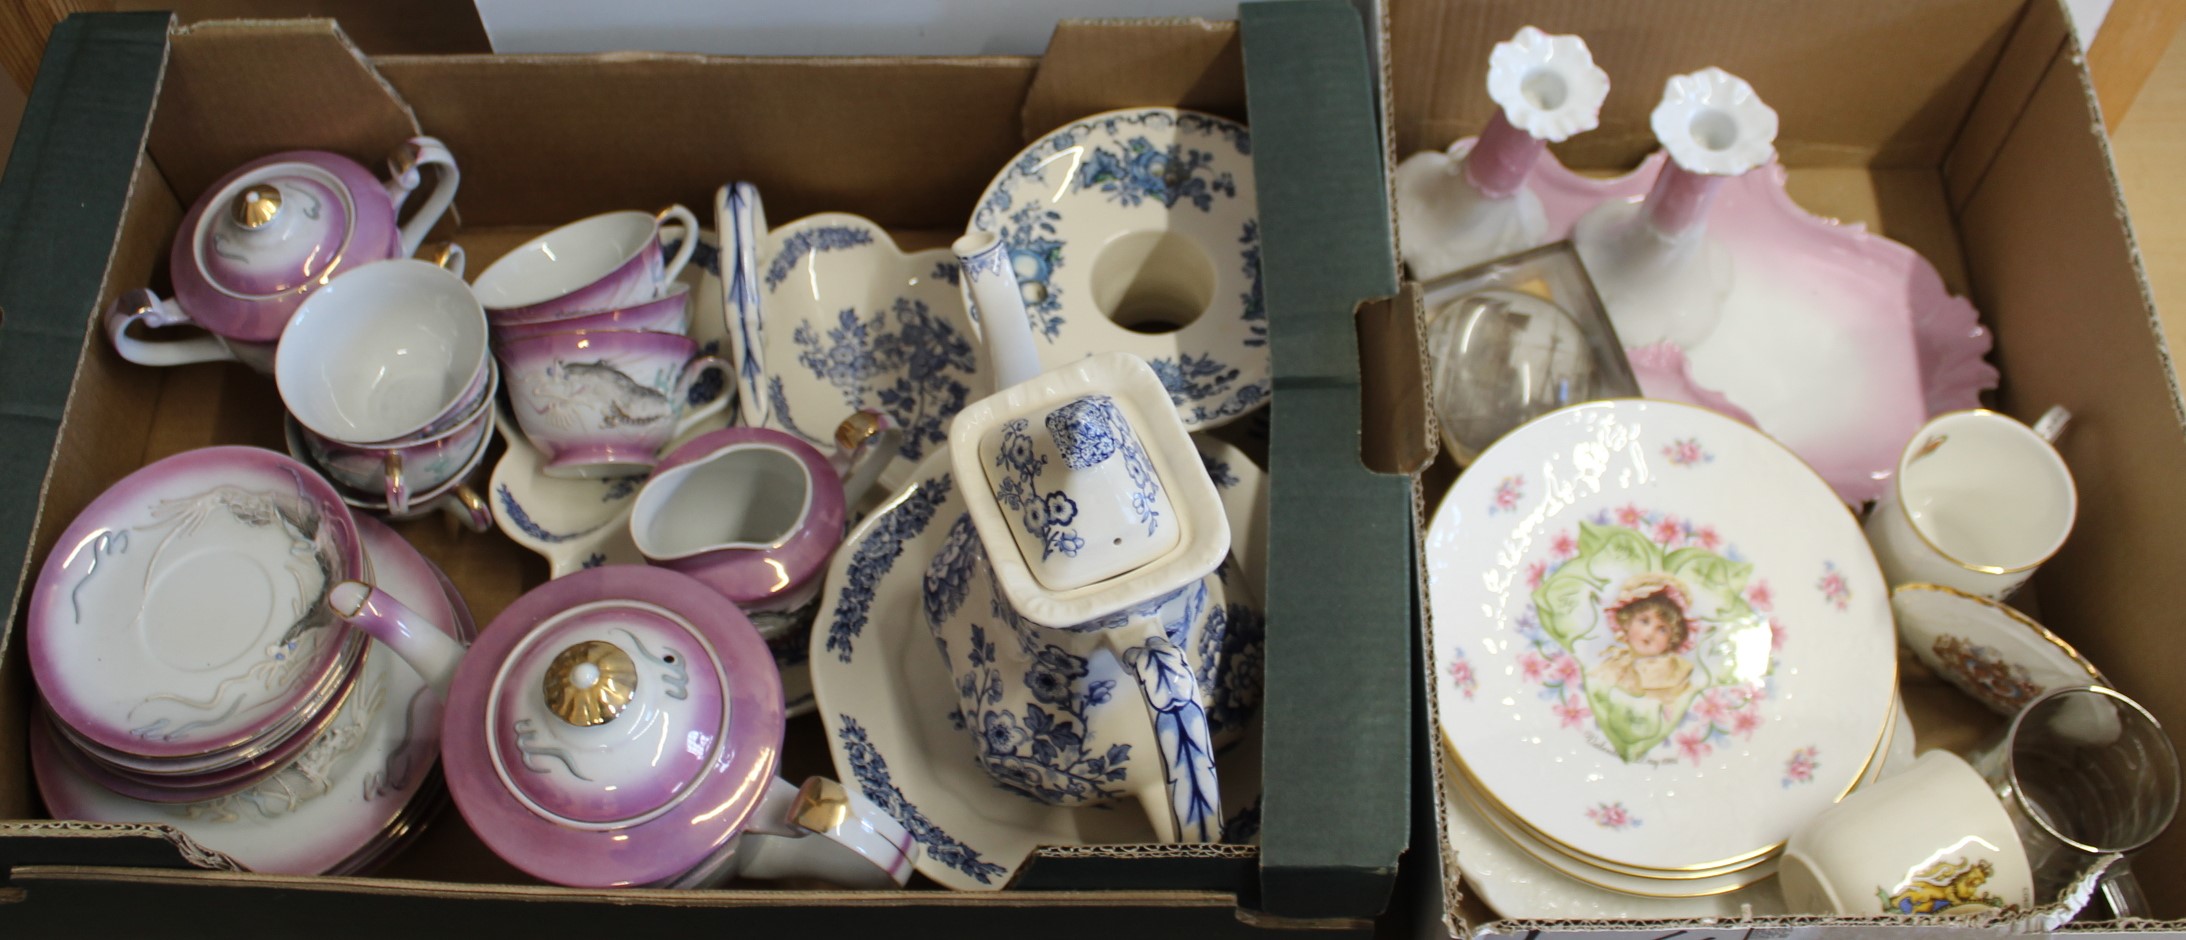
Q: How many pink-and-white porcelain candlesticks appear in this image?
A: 2